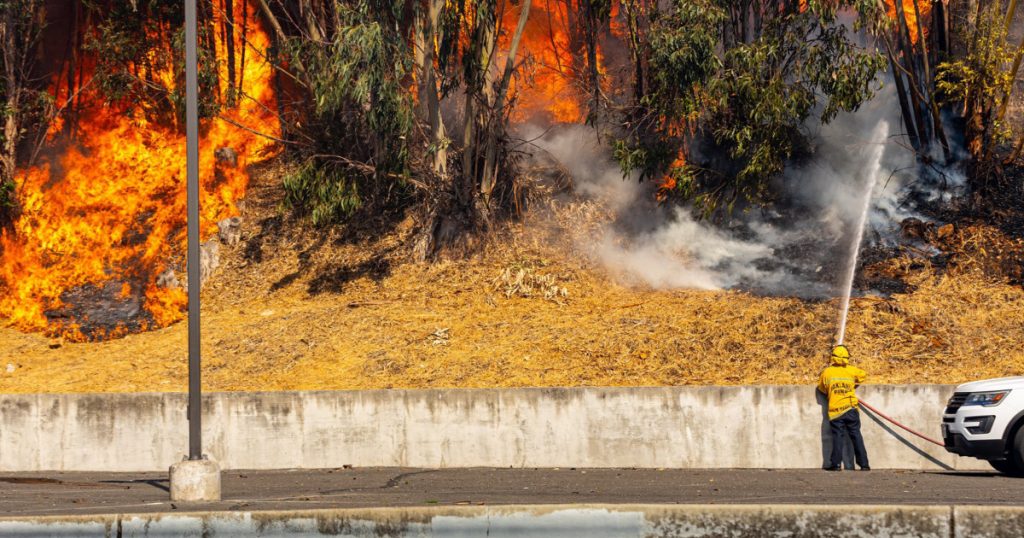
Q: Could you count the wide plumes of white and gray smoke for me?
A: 1